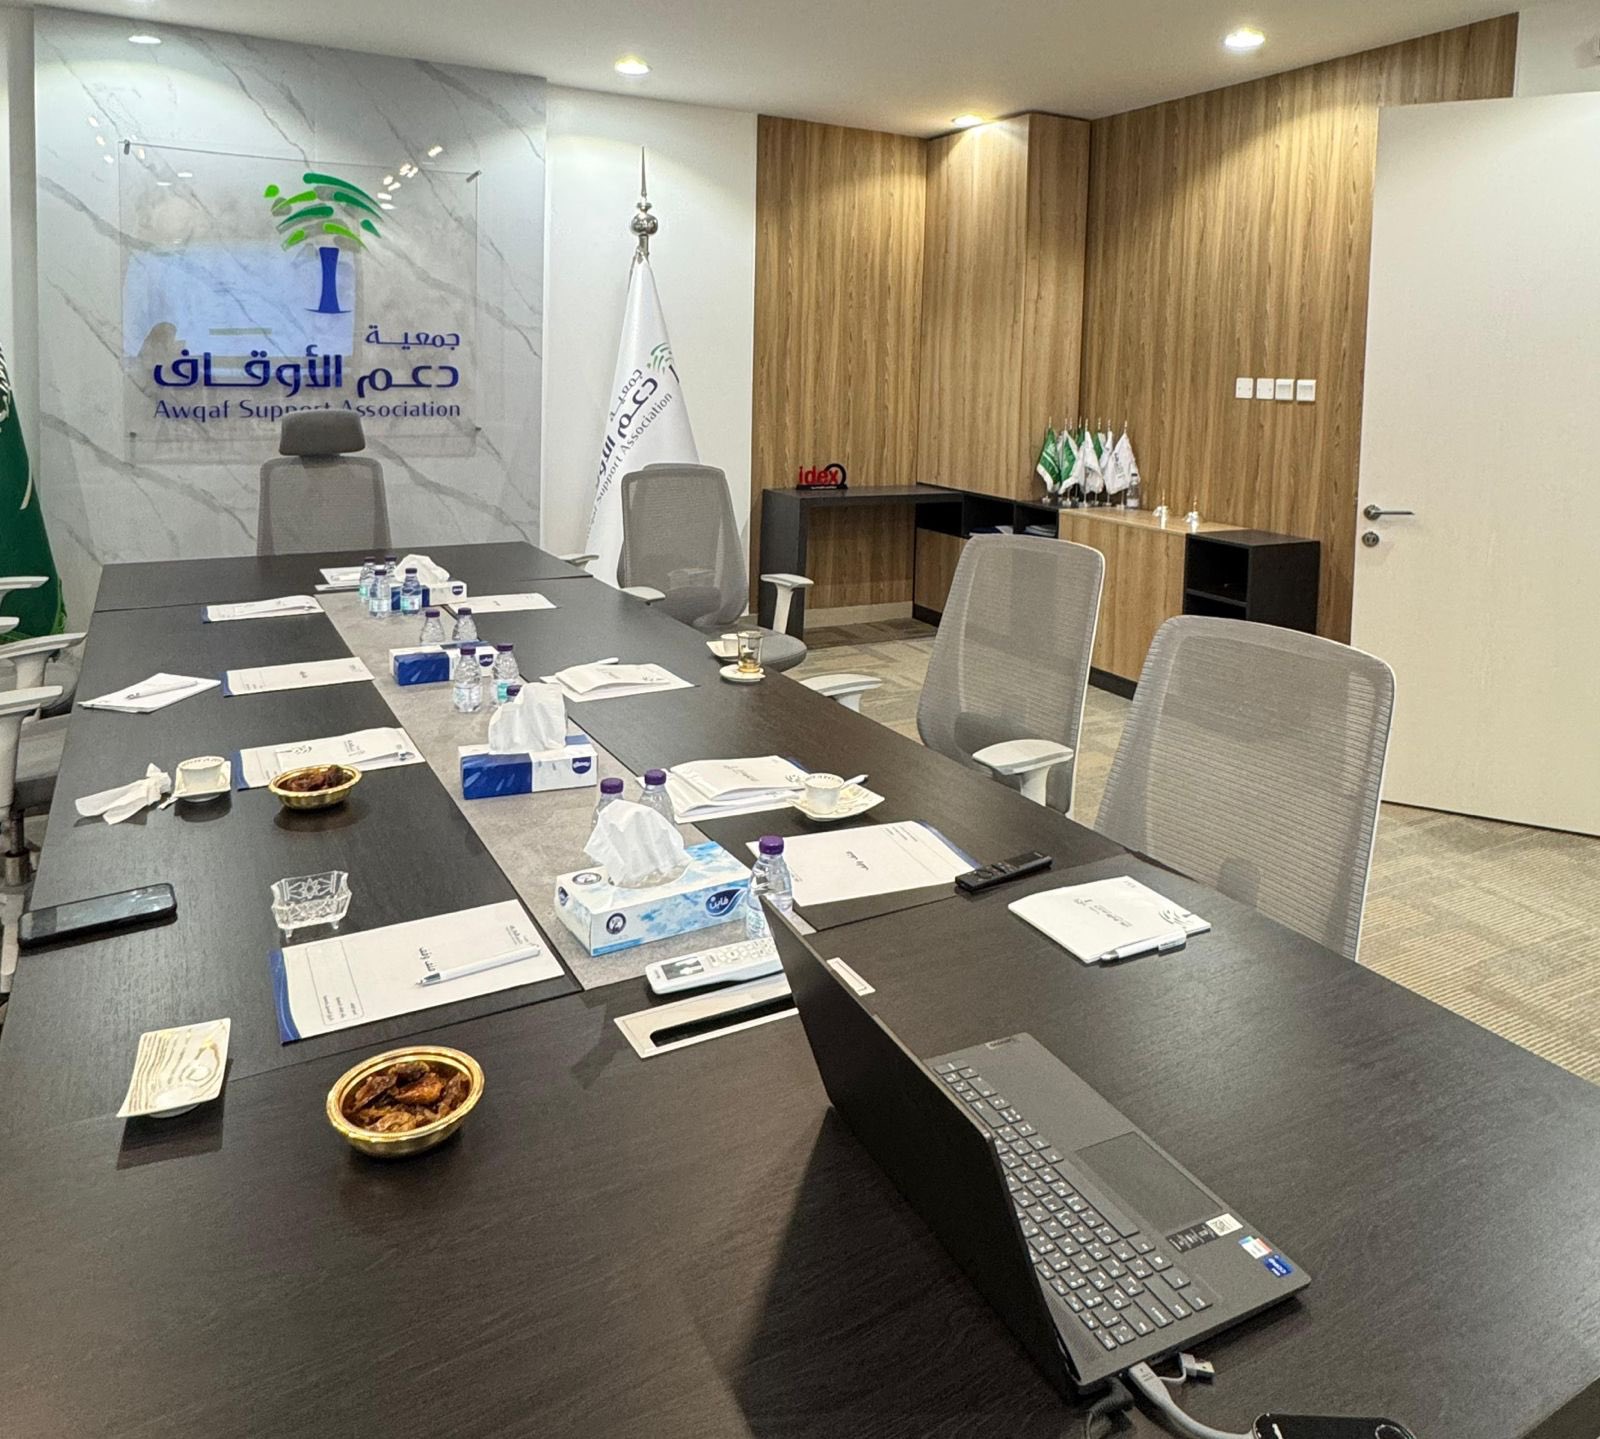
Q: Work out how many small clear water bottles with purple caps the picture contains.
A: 12